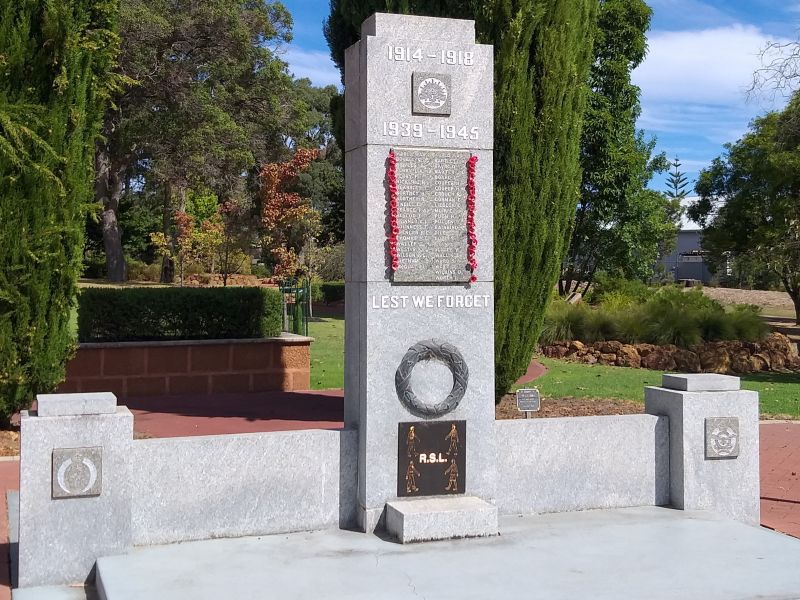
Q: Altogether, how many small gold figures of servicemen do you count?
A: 4